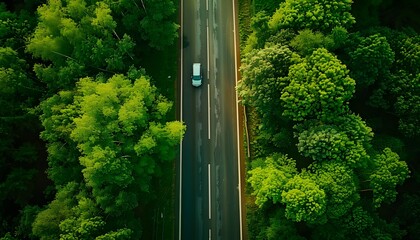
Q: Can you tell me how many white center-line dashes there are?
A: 5